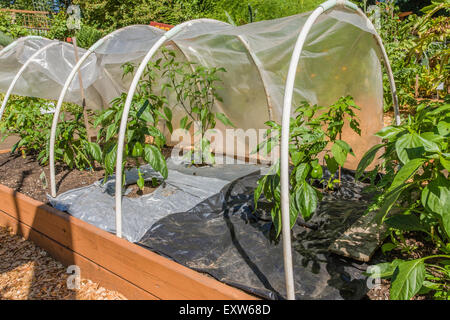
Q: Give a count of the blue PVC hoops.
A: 0